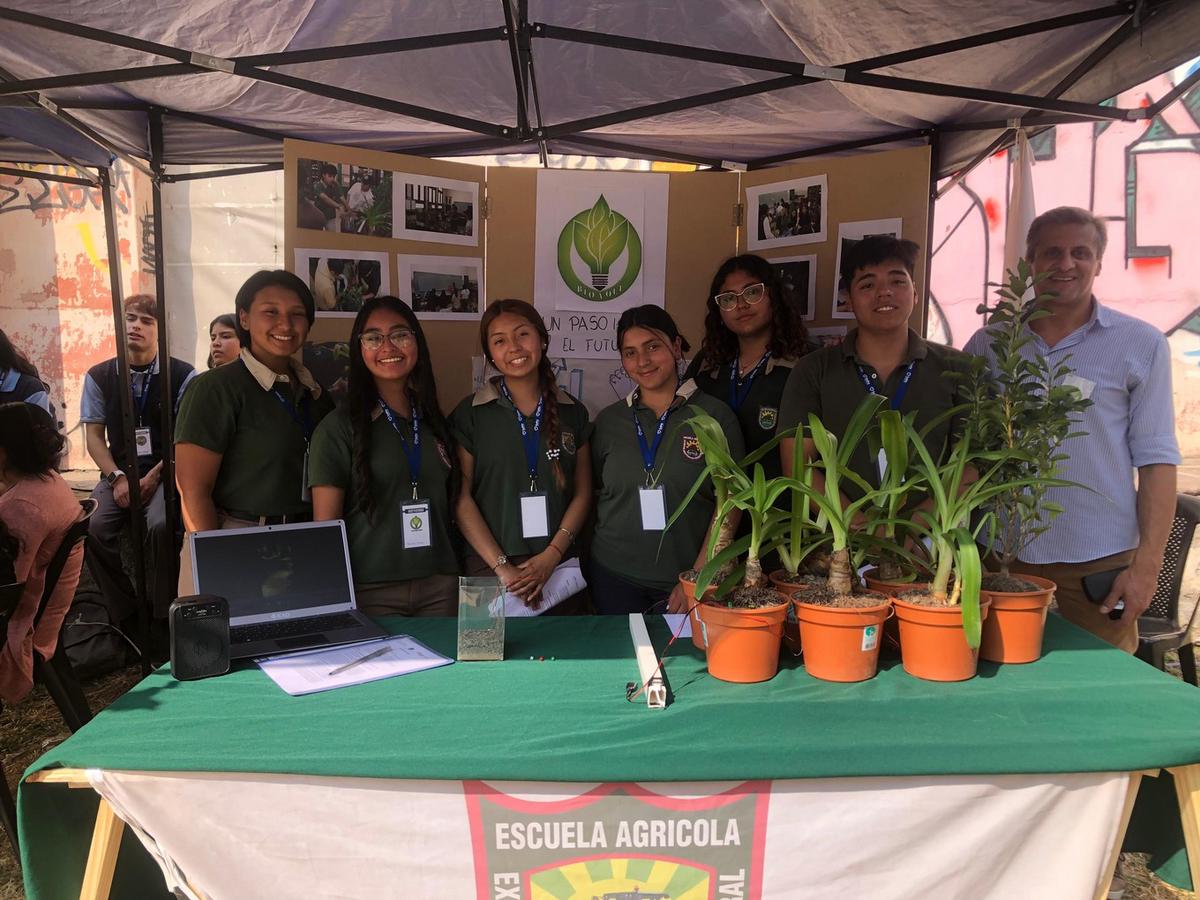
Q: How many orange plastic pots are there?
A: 7